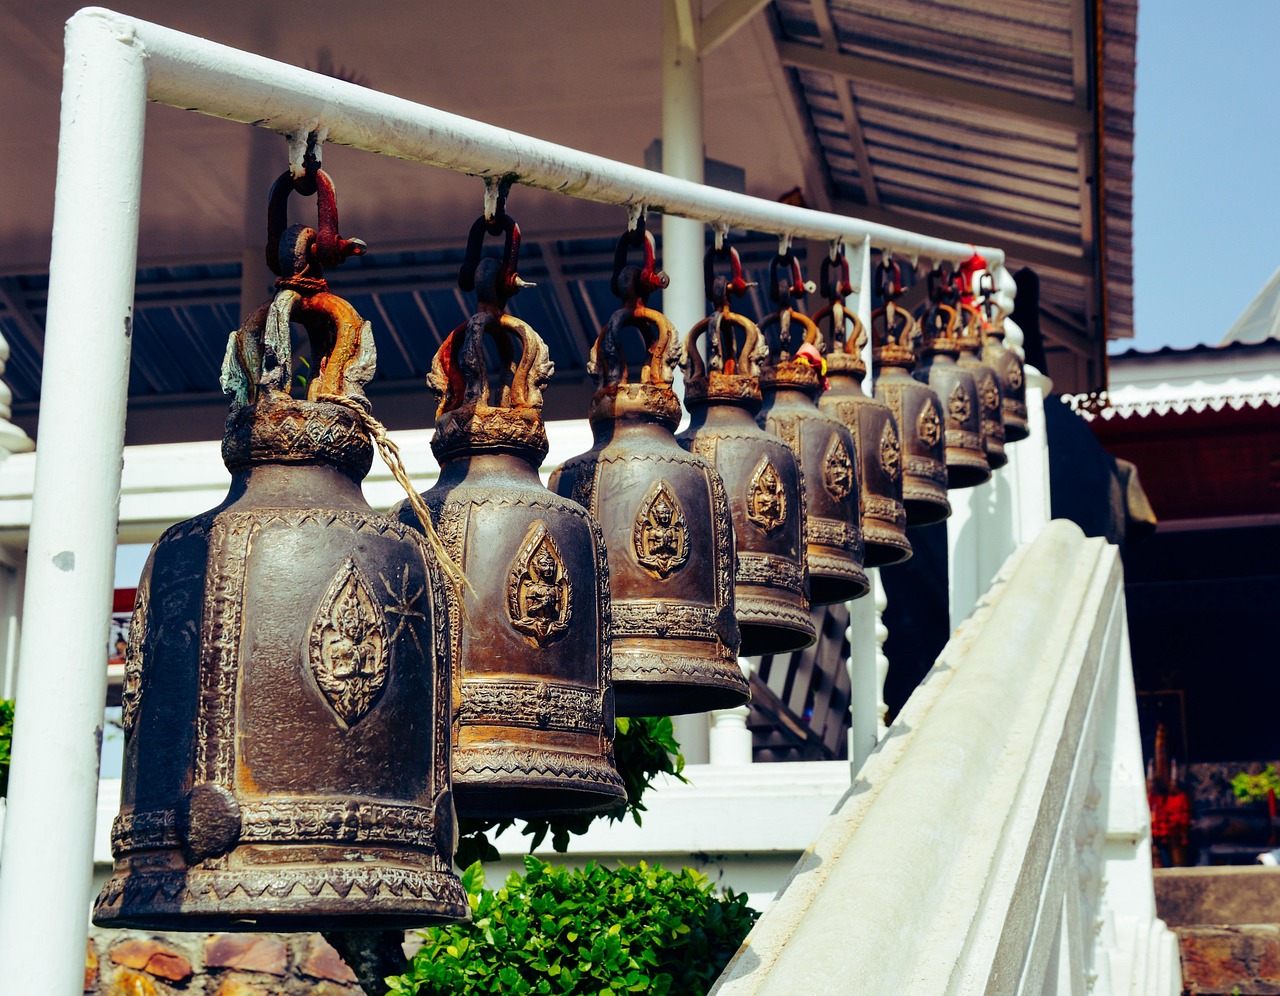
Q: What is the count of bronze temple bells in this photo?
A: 10